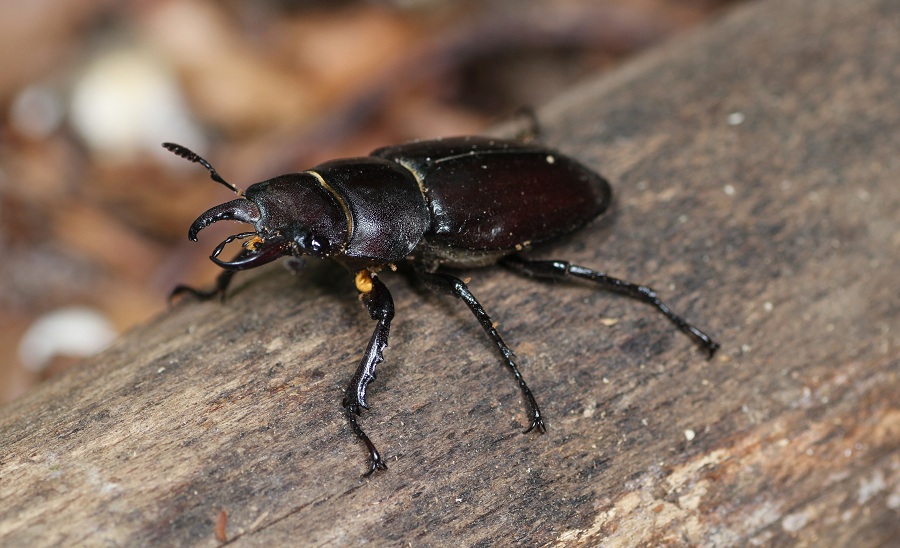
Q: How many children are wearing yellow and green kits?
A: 0